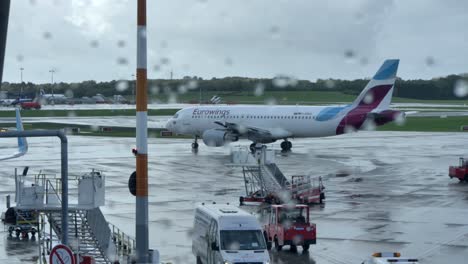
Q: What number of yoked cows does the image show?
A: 0